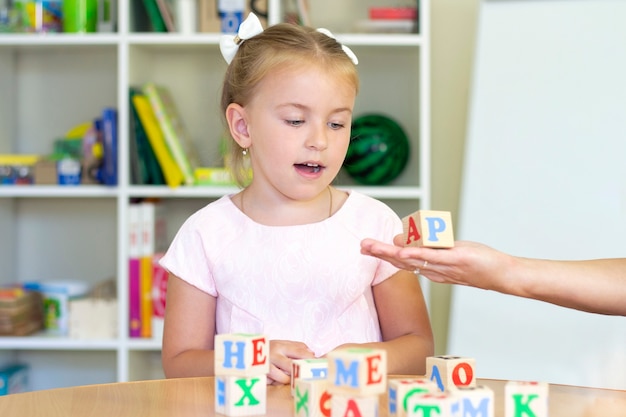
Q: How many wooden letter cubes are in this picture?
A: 12